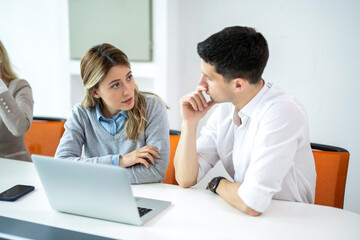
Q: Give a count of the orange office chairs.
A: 3